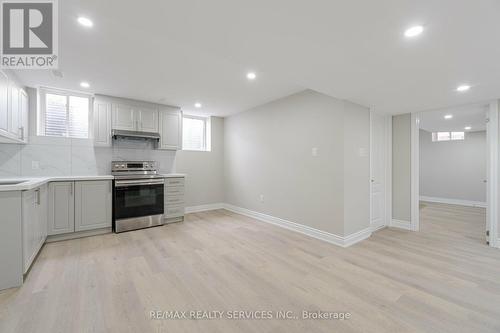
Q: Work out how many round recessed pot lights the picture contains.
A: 8